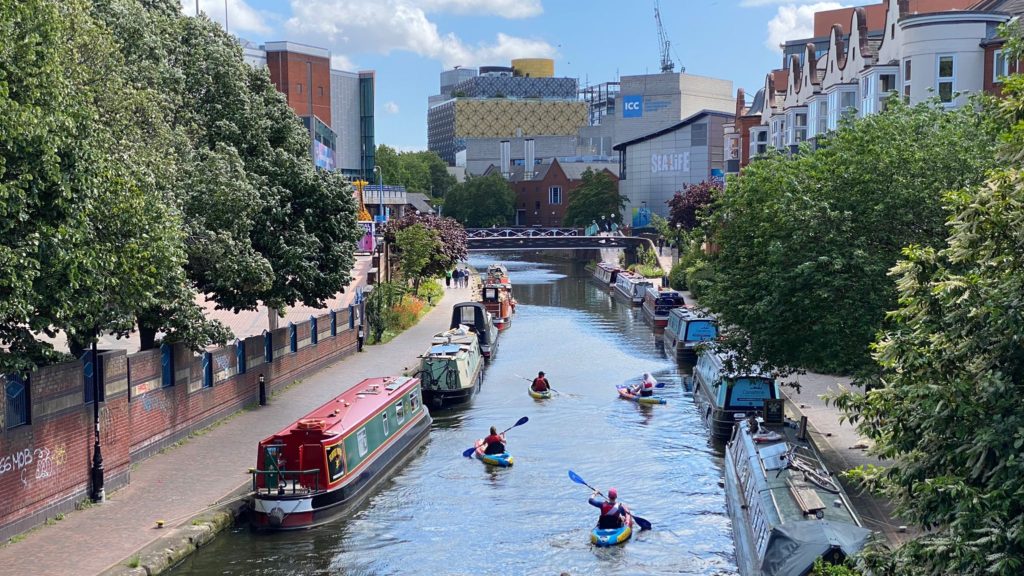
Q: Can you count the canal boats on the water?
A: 11